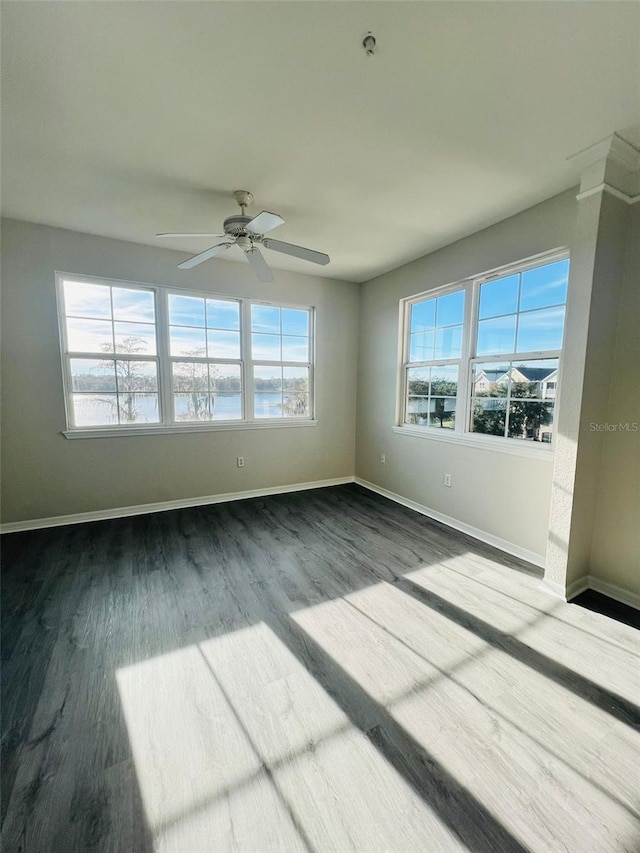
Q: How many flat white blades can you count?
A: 5